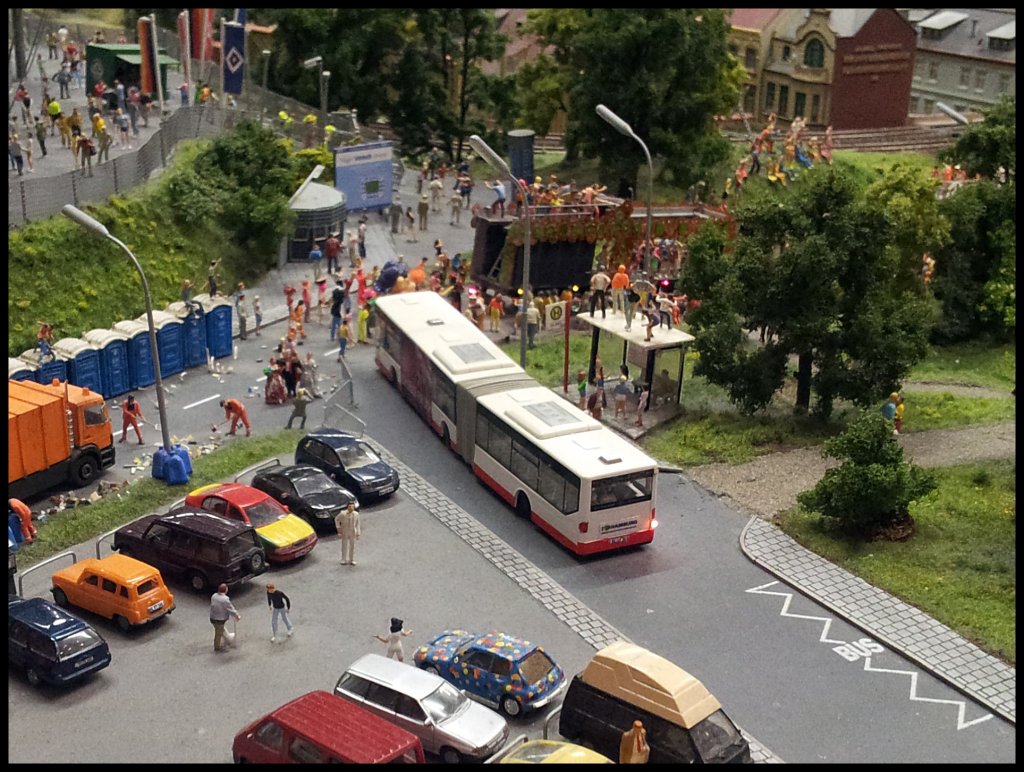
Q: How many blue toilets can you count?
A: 8